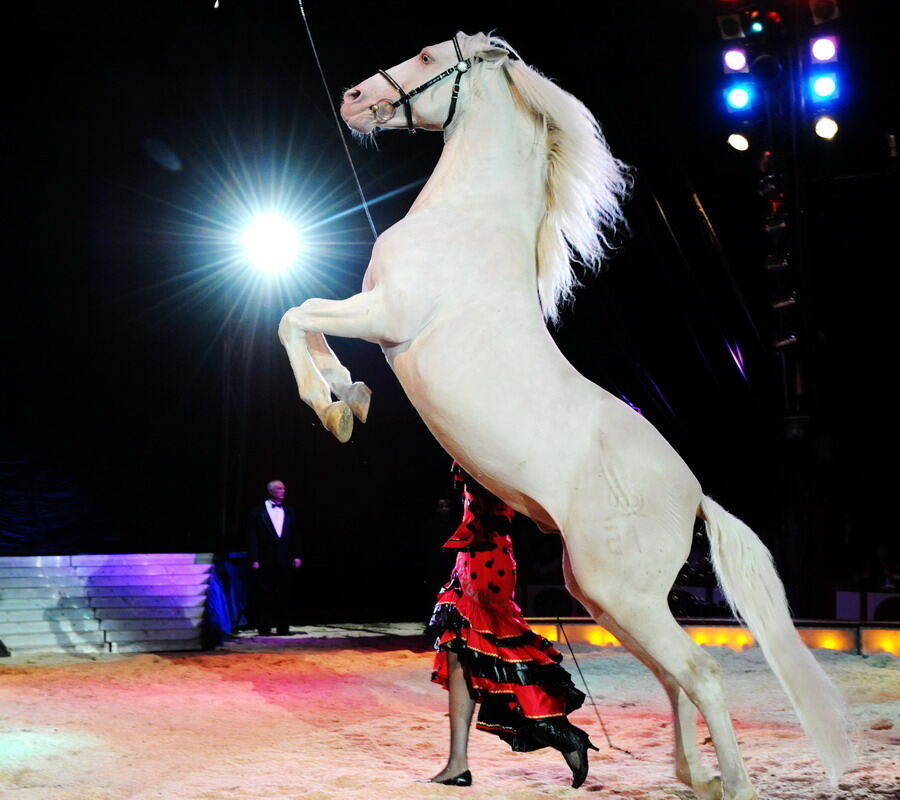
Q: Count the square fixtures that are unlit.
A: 2